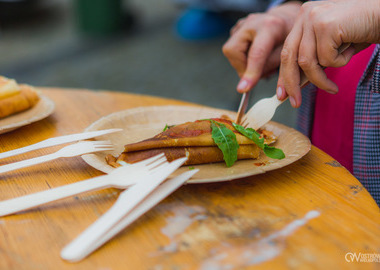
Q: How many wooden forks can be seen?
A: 3